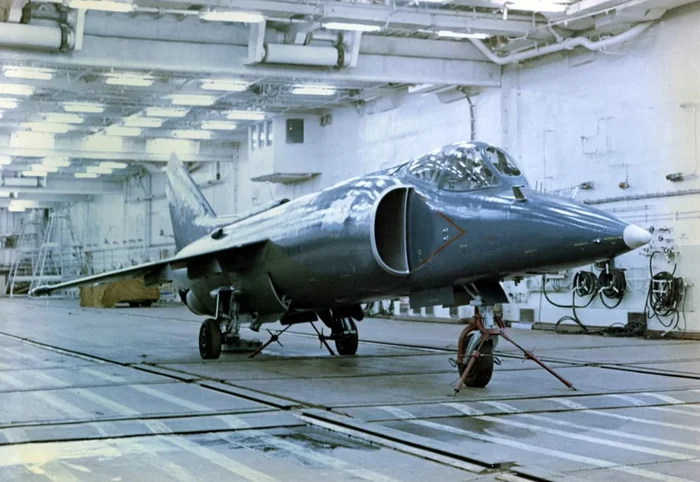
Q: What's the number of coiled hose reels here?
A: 3